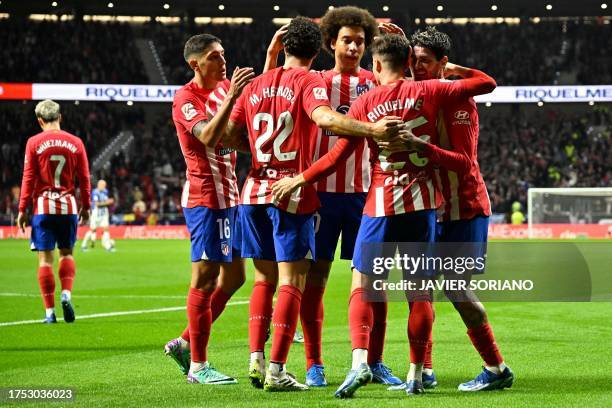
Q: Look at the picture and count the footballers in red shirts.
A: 6